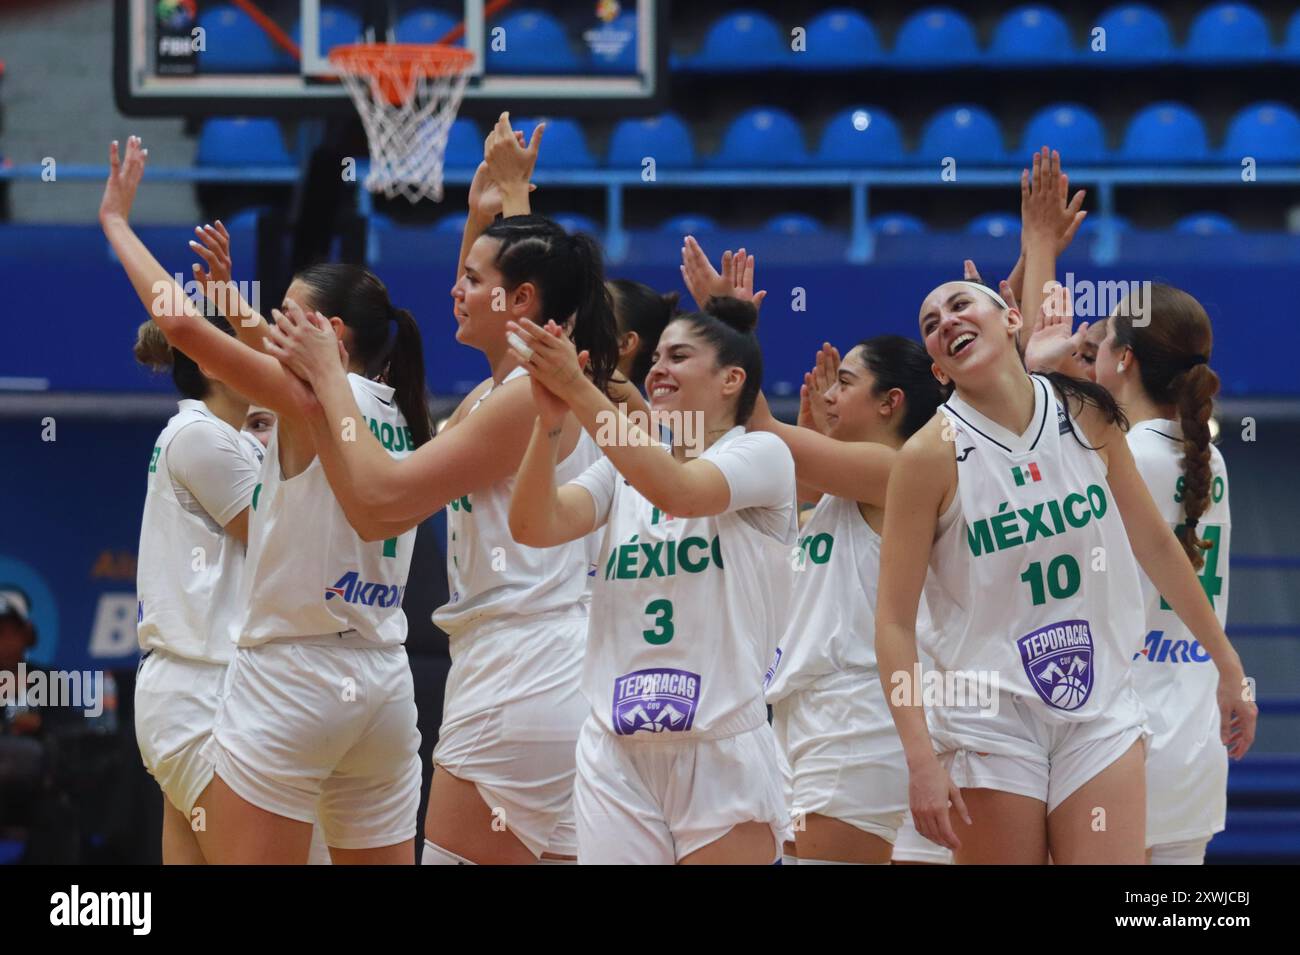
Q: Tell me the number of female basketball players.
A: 10